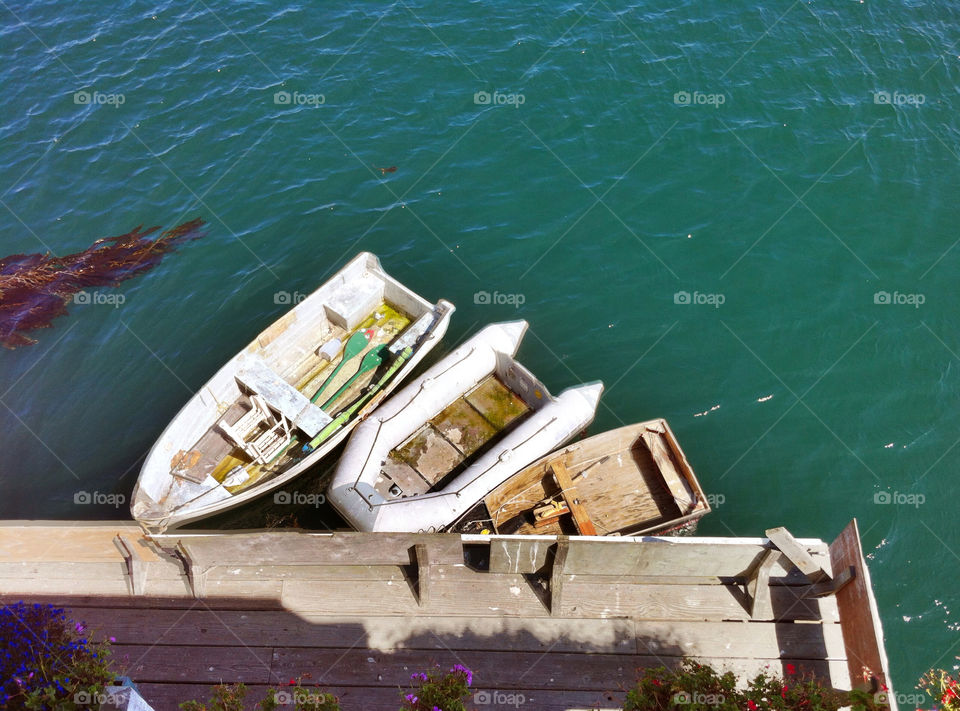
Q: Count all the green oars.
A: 2